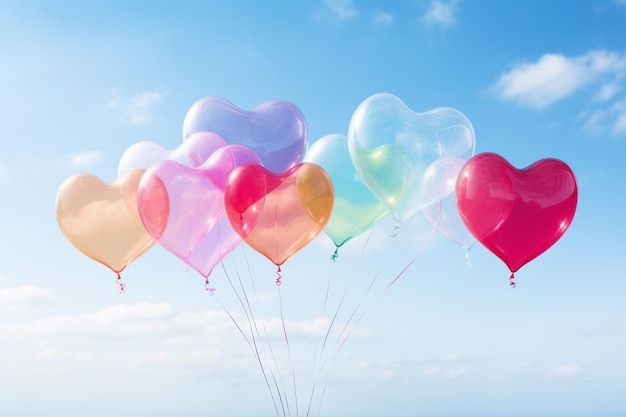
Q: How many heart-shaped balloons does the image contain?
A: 9